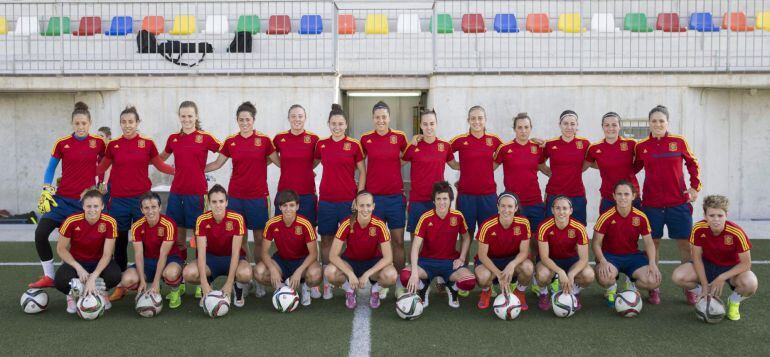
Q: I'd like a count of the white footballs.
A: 10